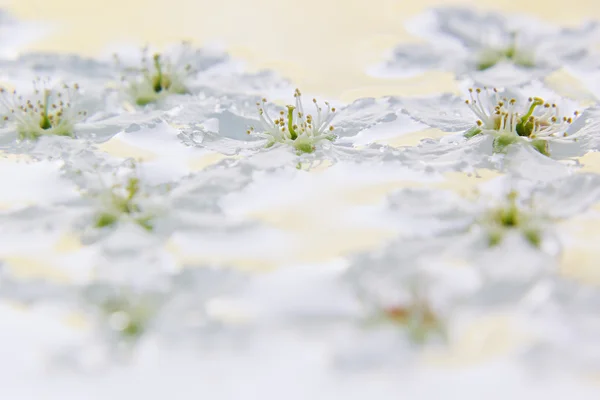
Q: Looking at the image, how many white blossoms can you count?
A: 9